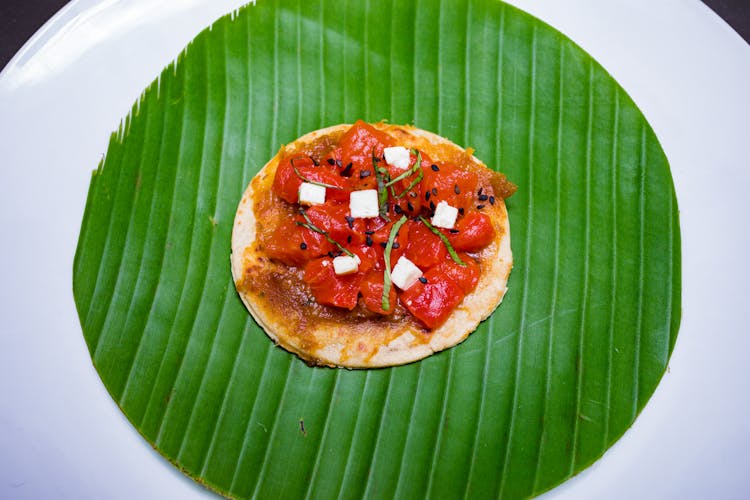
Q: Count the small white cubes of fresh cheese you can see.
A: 6